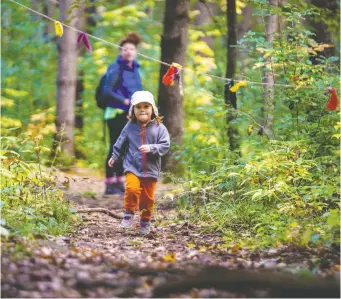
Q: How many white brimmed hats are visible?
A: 1